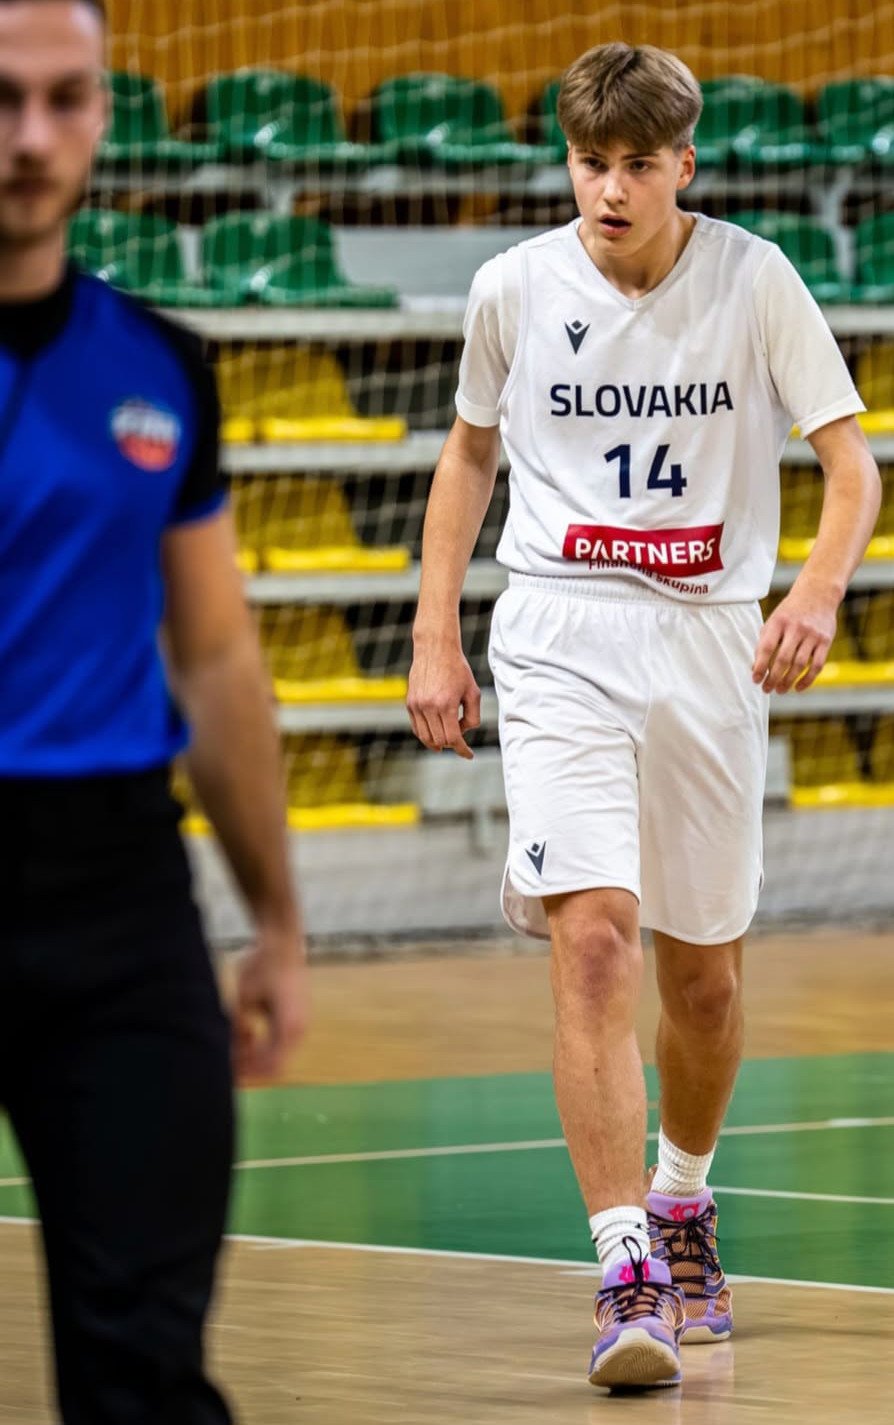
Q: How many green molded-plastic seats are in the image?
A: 10